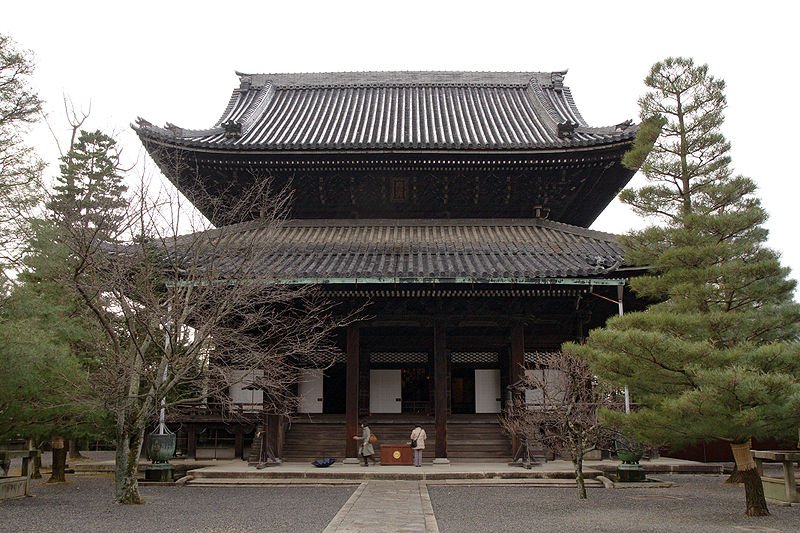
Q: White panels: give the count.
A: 5